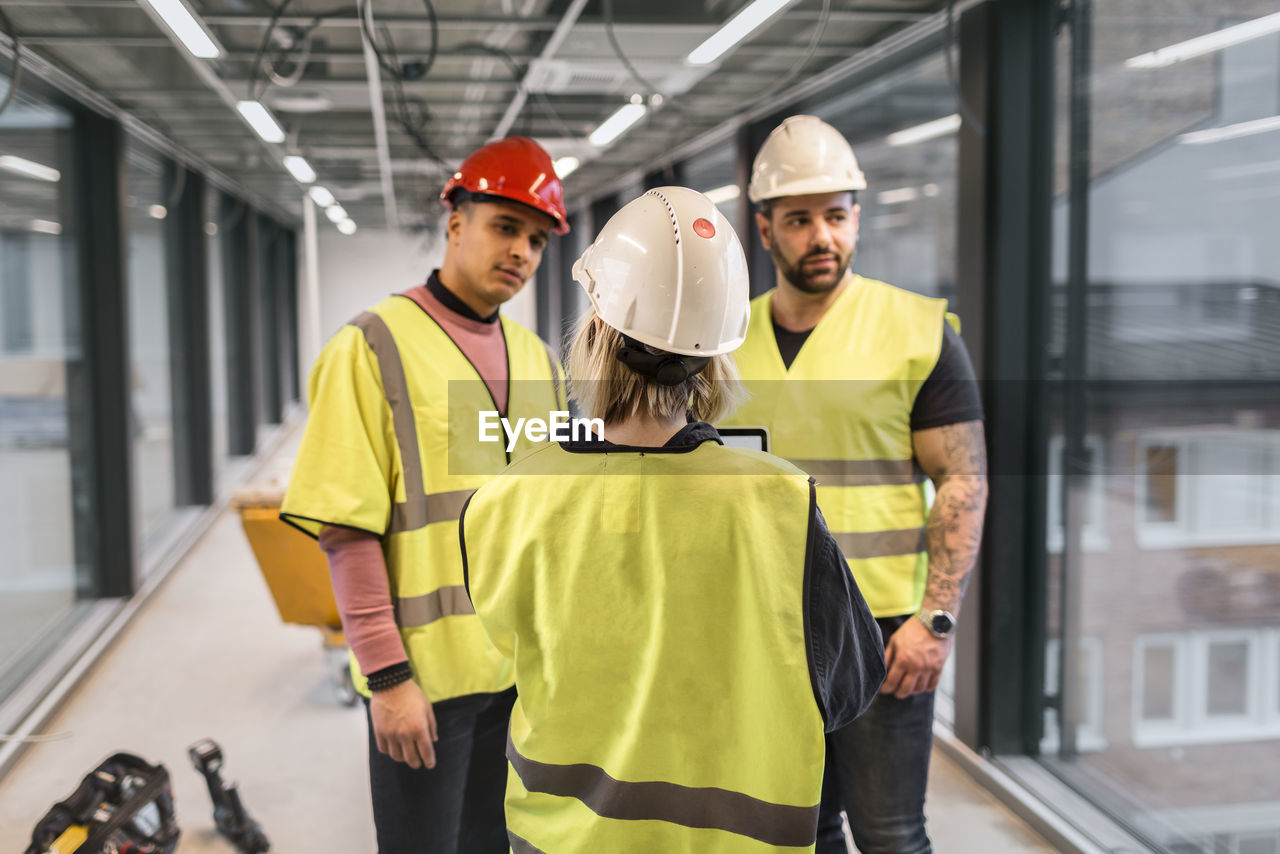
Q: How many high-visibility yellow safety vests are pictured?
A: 3